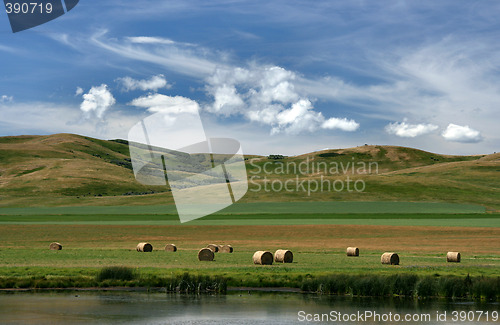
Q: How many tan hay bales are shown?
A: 11